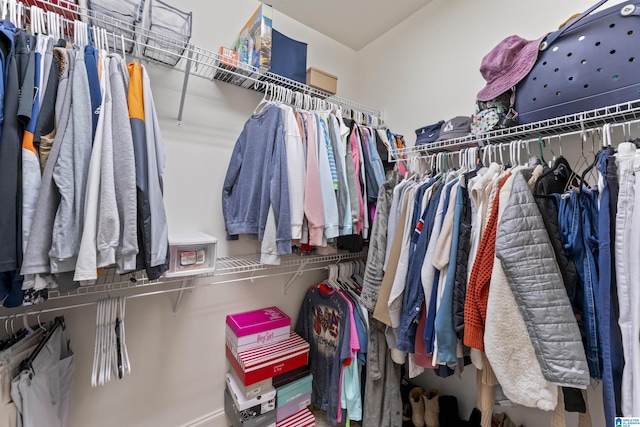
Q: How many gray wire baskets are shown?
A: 2